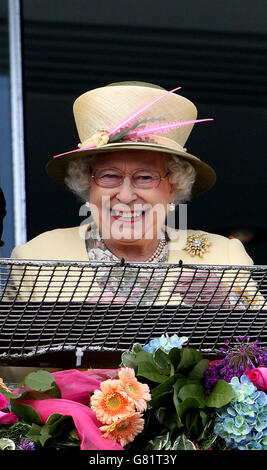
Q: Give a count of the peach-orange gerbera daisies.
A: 3